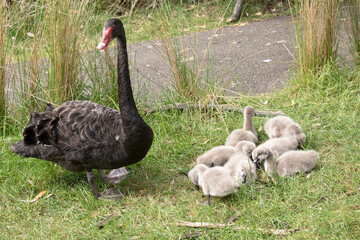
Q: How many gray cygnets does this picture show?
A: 7